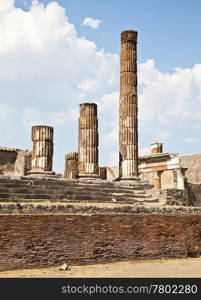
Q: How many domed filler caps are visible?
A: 0